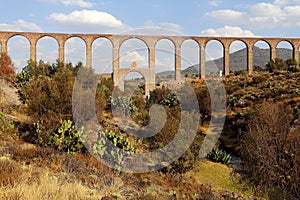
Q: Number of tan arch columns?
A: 12